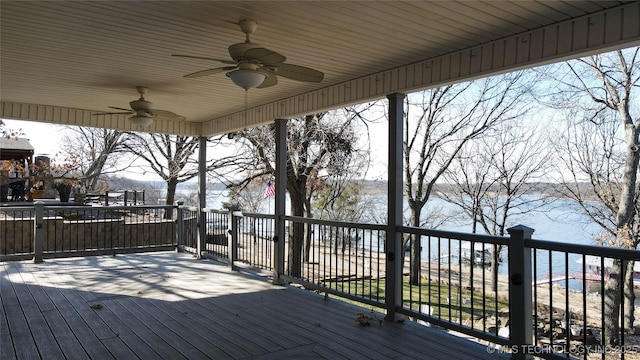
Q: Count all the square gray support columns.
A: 3